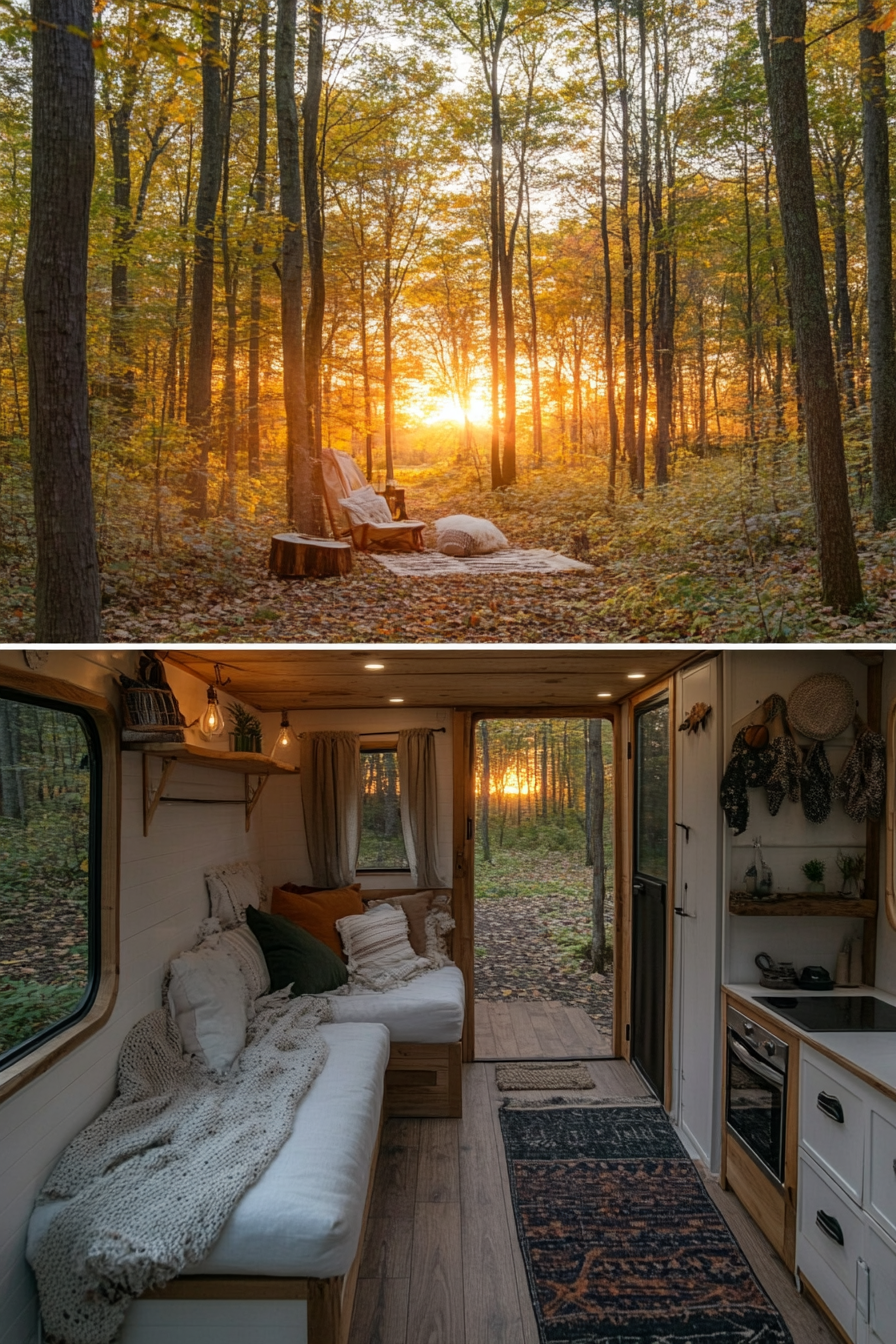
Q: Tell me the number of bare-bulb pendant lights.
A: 2